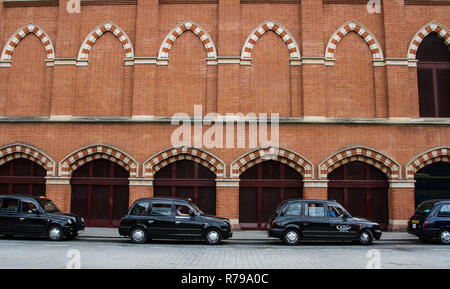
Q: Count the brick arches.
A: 12